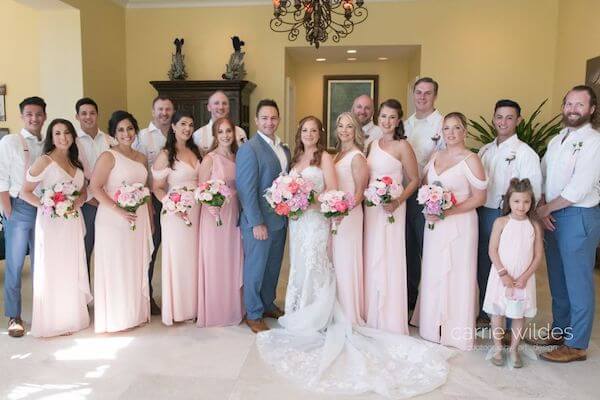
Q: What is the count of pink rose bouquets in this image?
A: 8